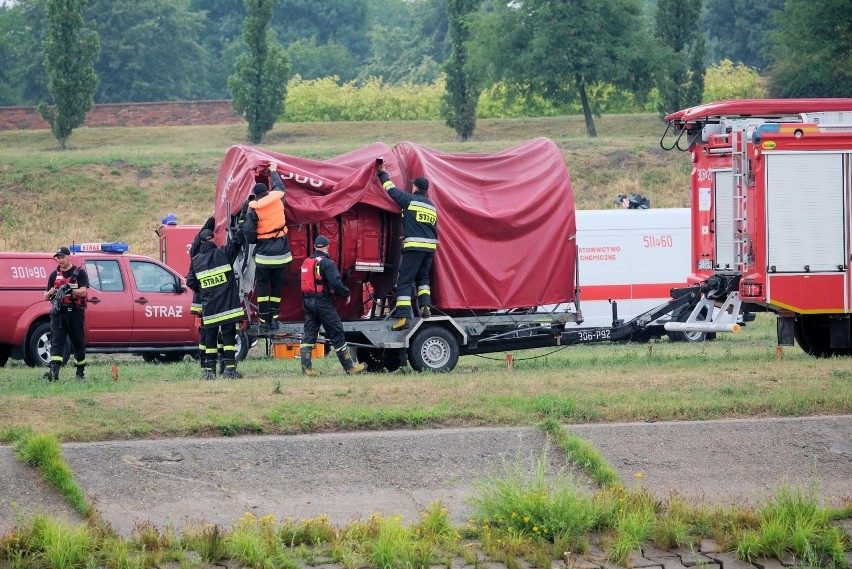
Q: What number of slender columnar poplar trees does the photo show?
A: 4